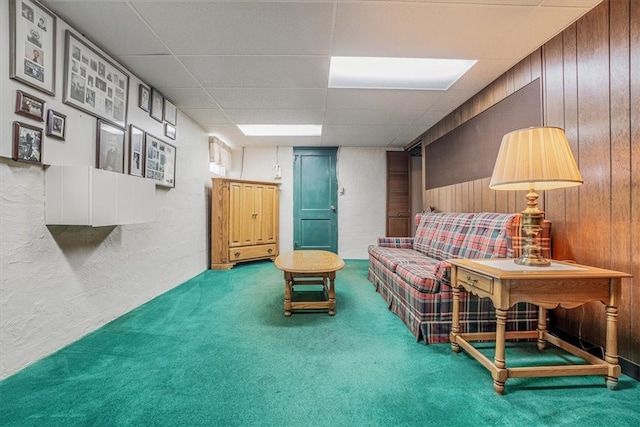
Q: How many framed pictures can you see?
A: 12